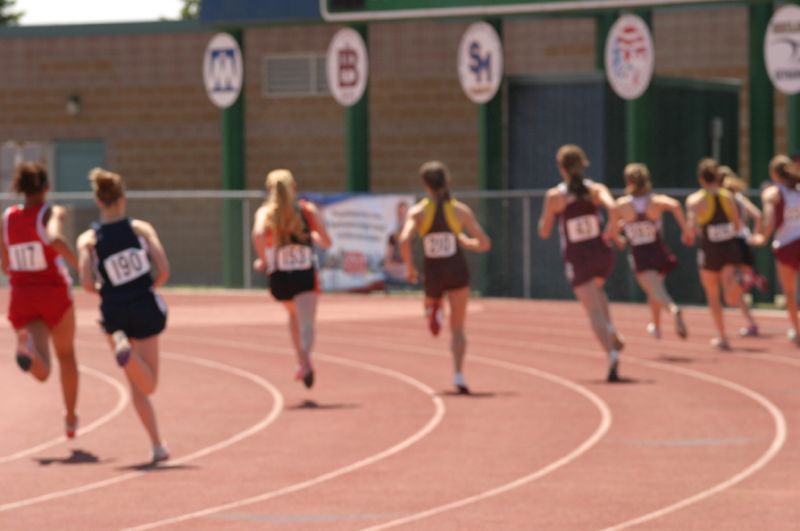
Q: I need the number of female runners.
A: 9